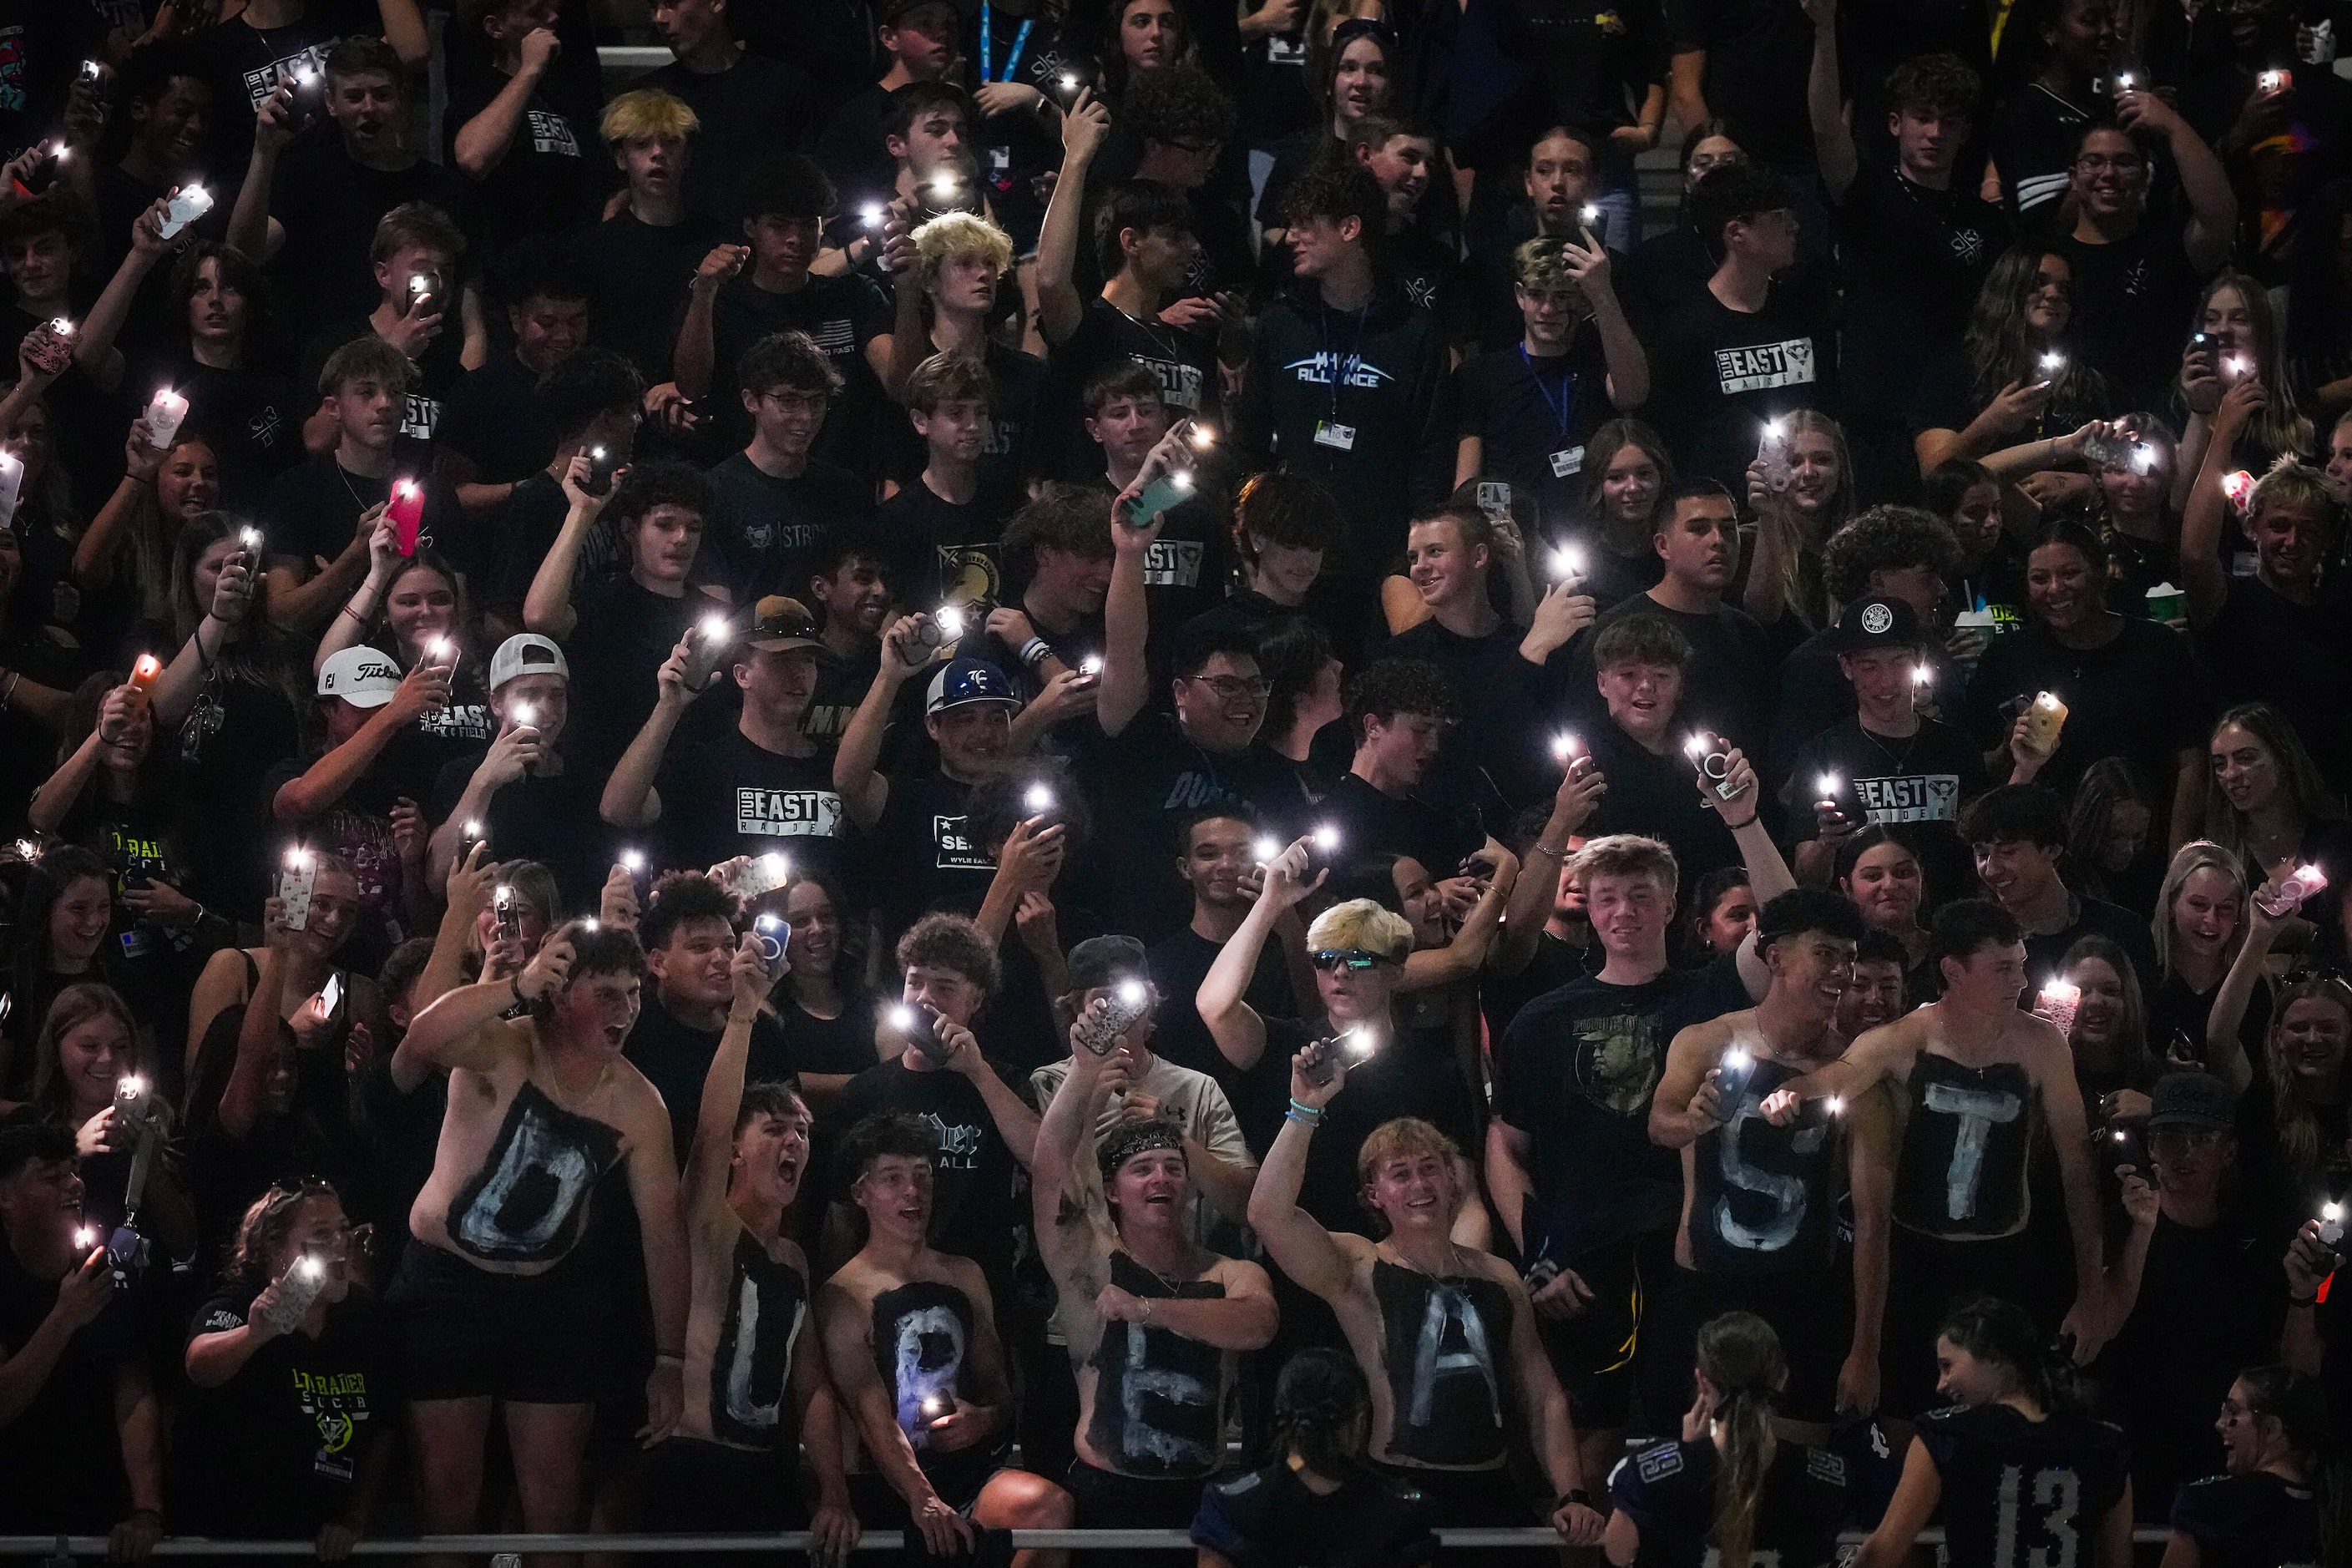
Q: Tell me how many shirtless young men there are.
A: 7